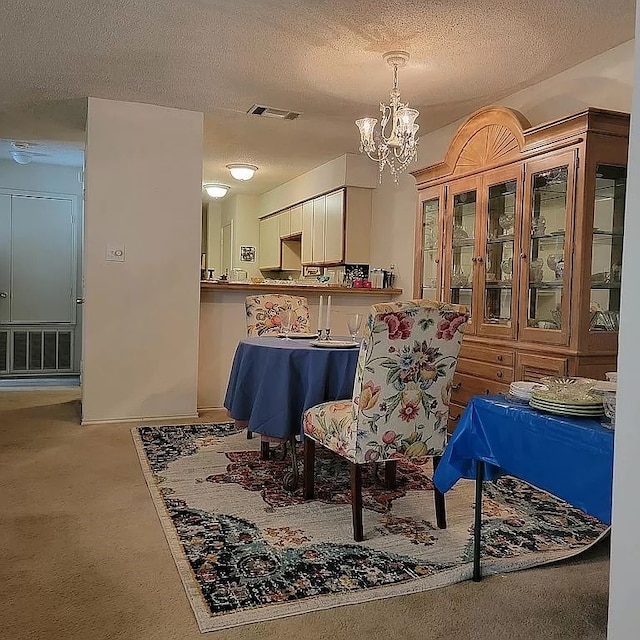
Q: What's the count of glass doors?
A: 4